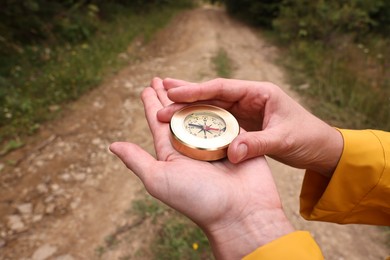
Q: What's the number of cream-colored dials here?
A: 1